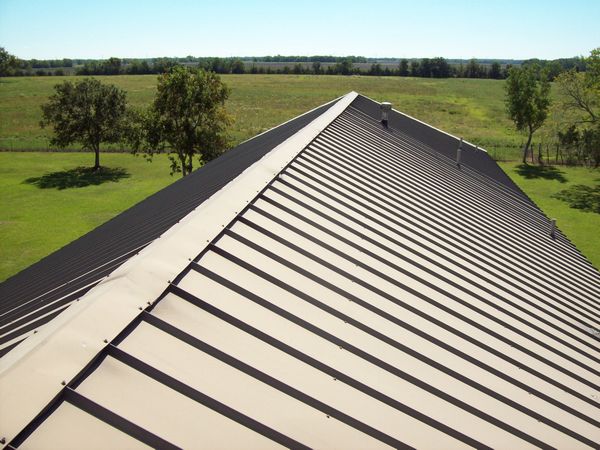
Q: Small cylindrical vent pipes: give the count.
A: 3